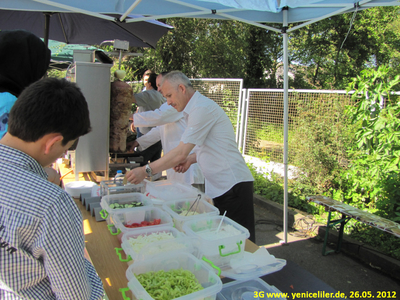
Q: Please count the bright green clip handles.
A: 6